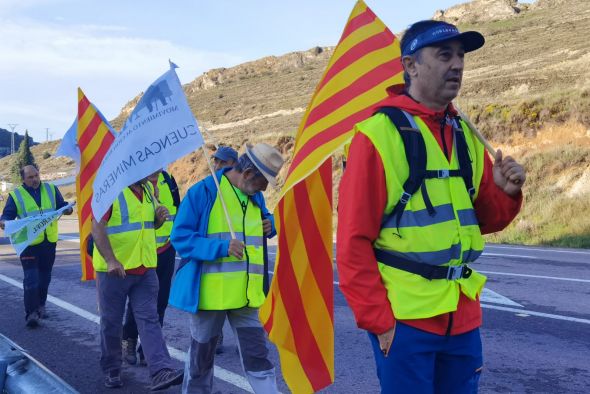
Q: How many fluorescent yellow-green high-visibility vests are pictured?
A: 5